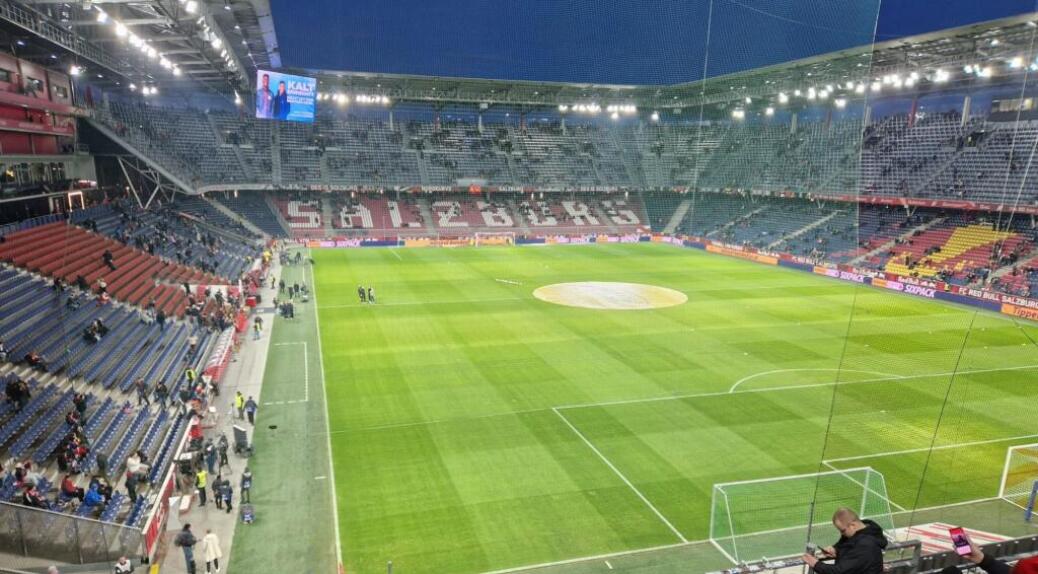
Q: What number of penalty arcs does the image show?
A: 1